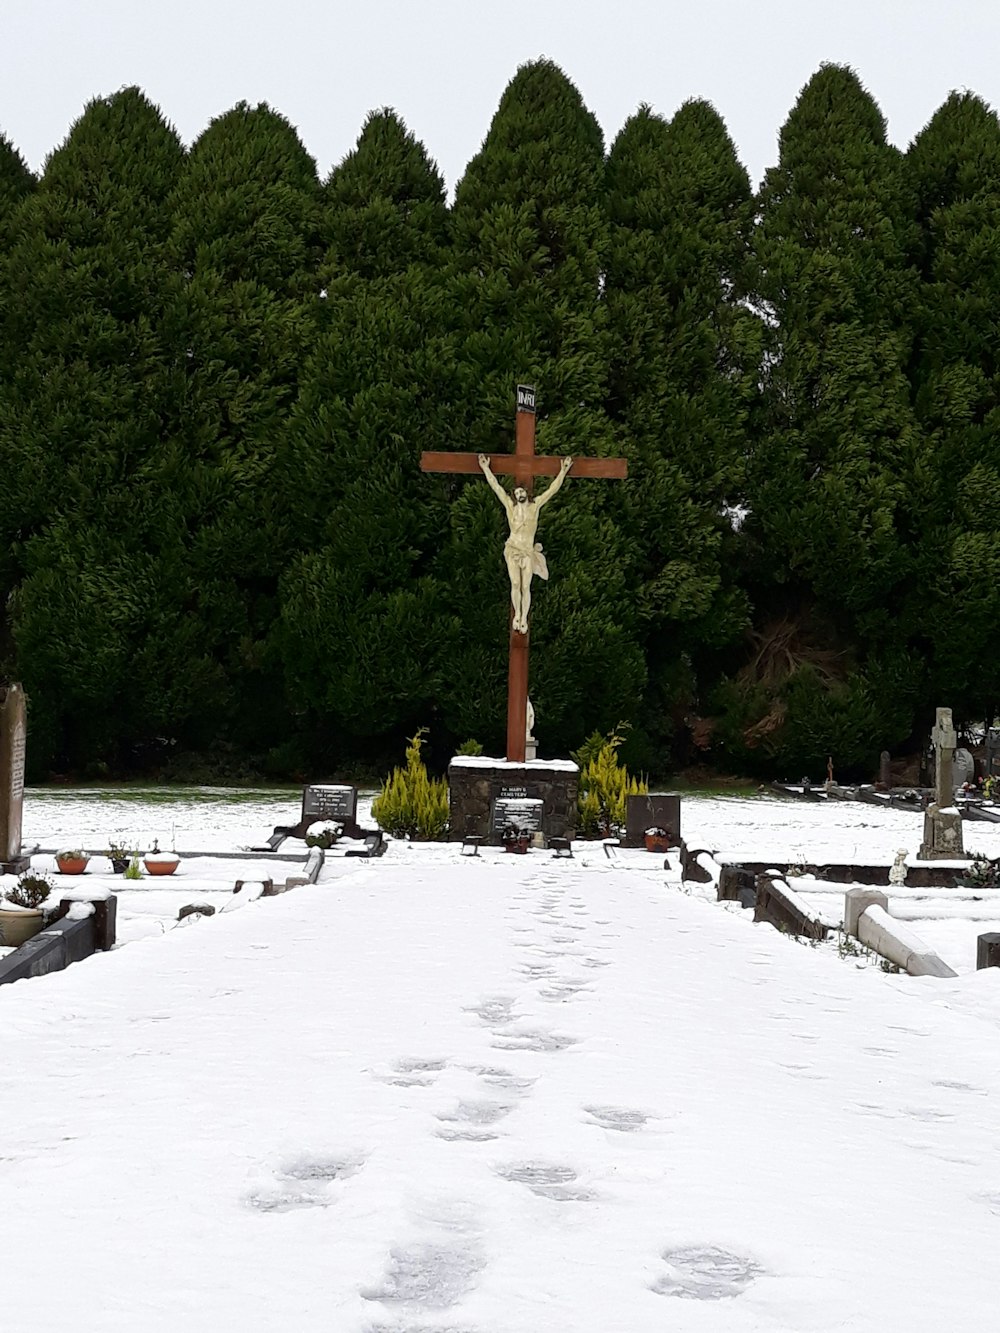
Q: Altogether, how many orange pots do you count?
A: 4